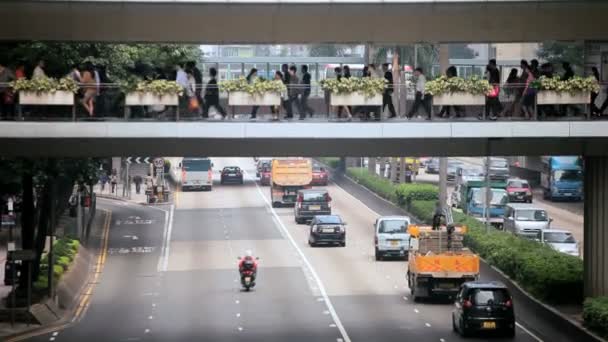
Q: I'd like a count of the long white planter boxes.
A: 6